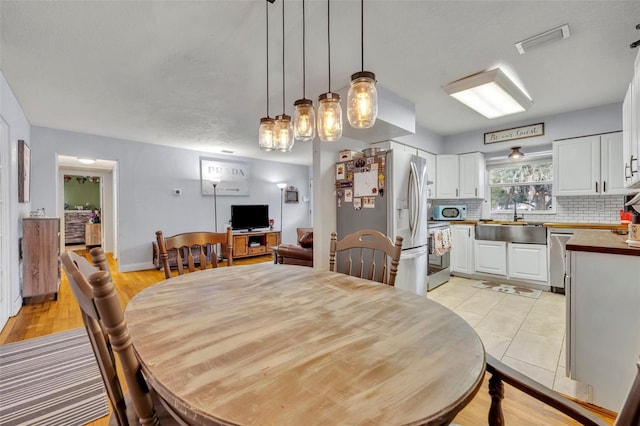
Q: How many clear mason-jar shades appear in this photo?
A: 5